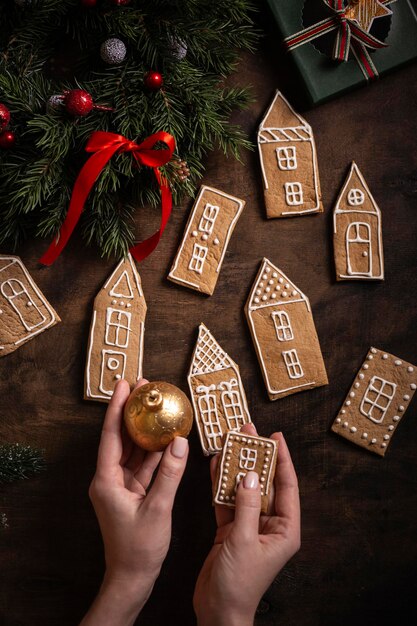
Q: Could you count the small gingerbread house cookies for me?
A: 9